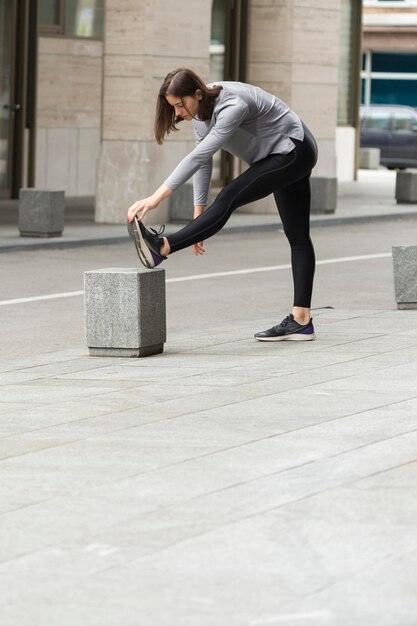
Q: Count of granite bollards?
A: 7